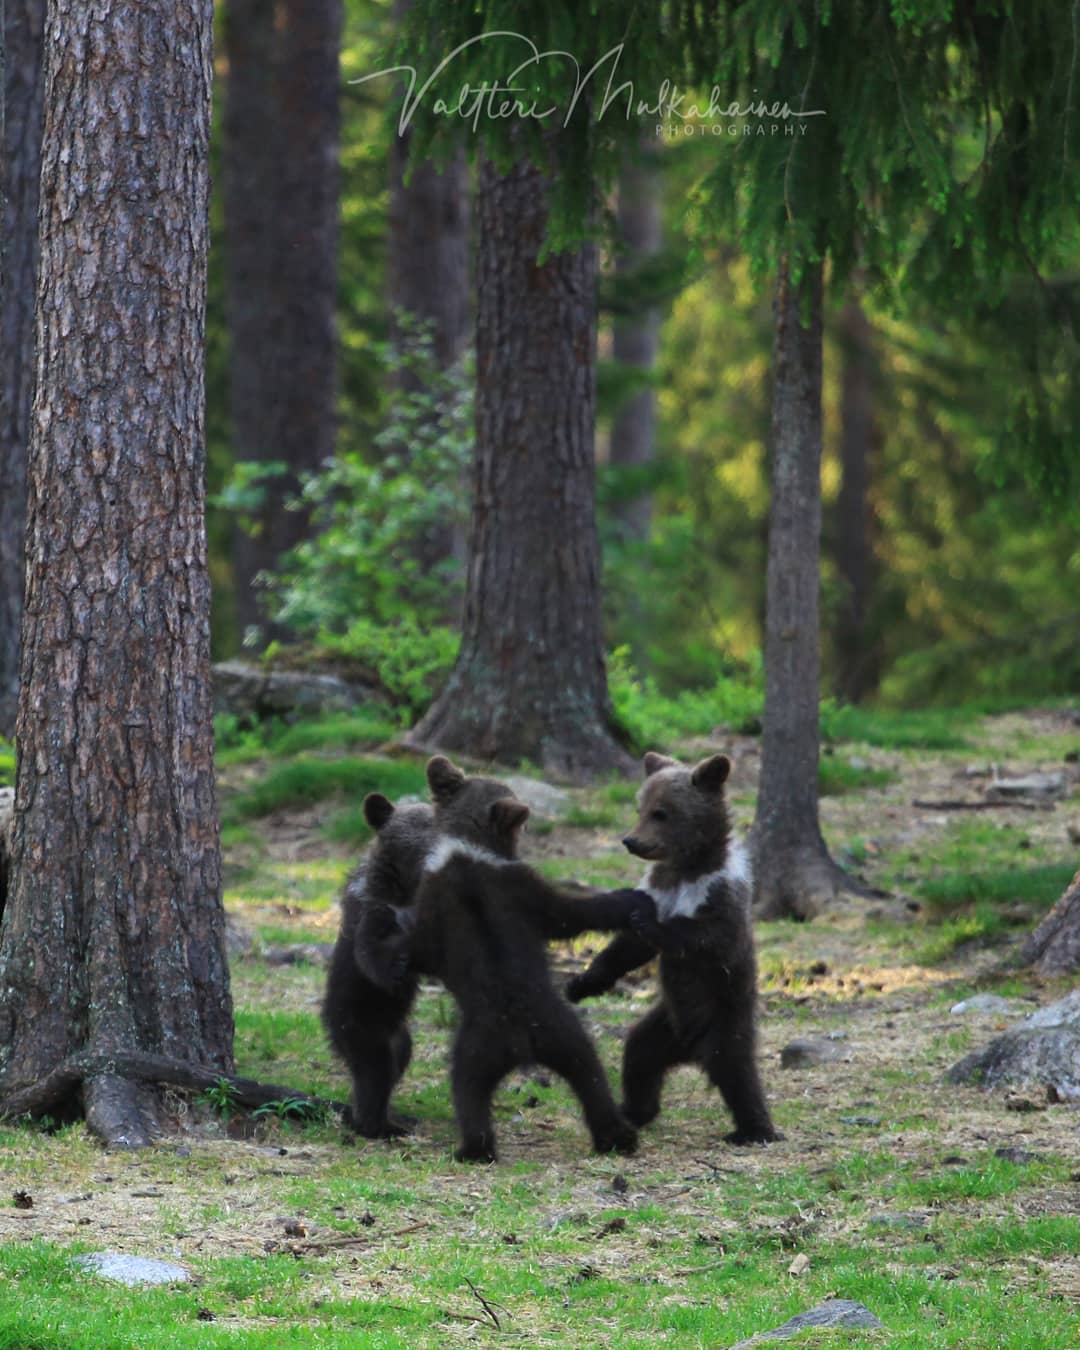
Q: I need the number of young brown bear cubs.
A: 3